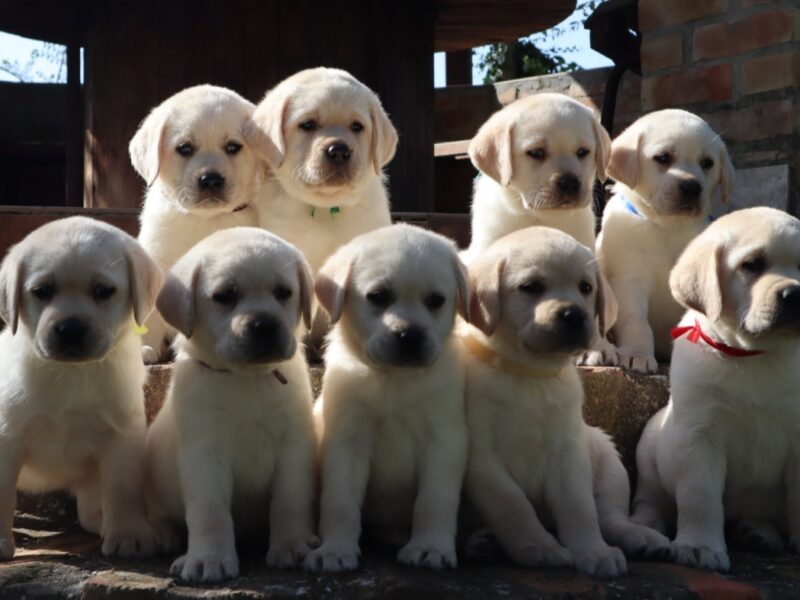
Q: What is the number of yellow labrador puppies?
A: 9